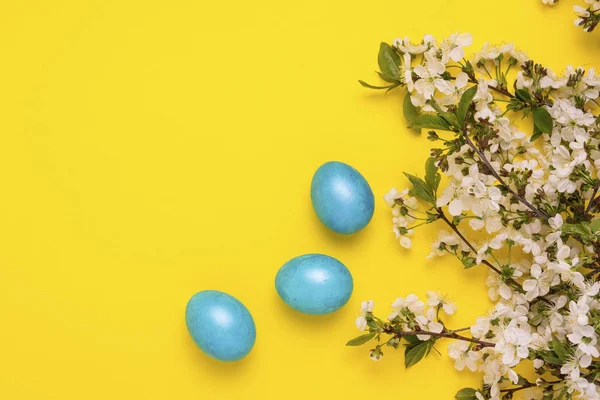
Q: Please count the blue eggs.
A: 3